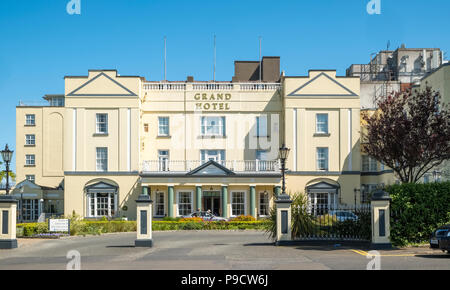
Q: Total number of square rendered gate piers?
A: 4